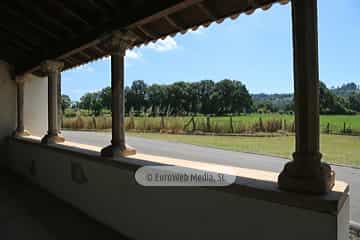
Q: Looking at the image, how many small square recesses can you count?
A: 2